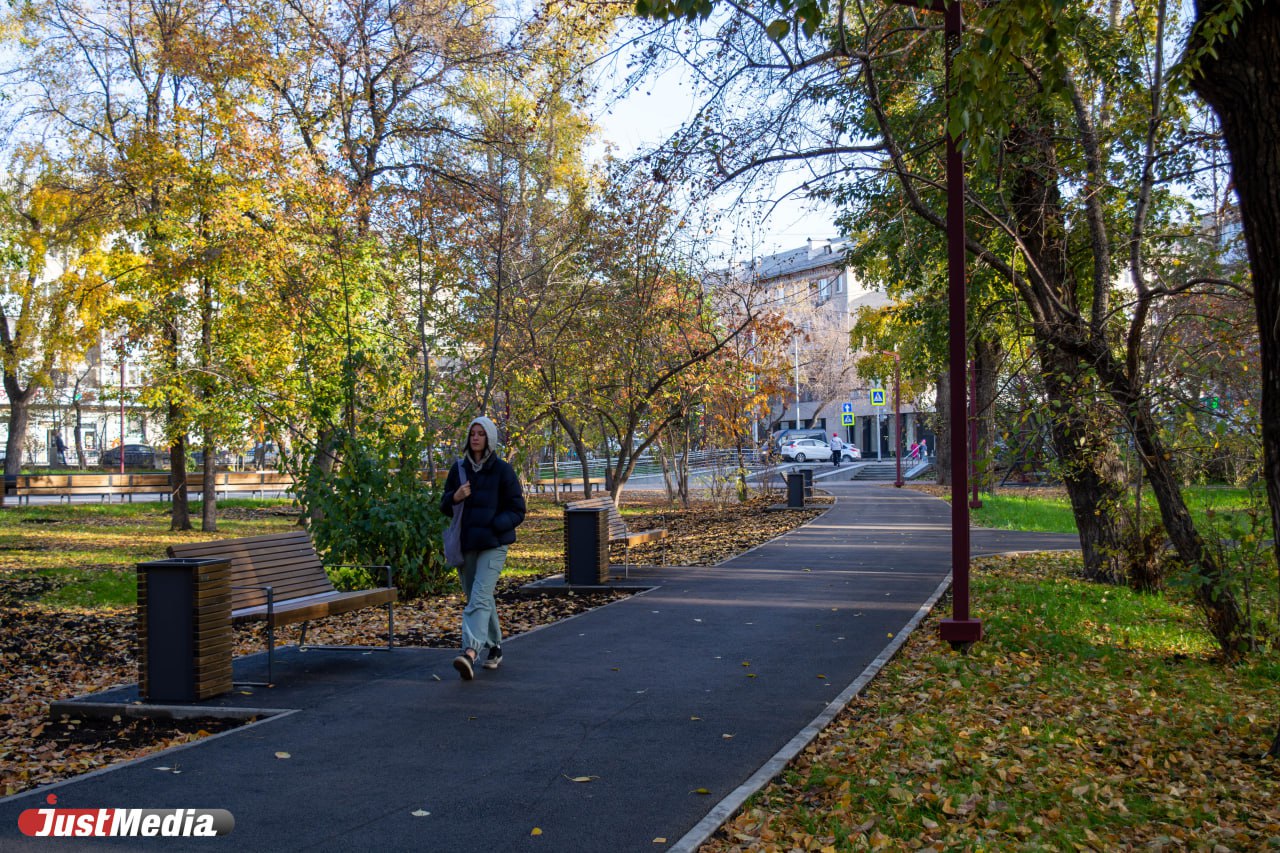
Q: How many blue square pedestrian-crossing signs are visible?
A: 2